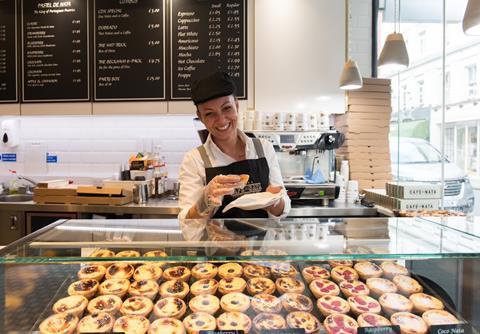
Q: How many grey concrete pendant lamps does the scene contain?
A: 3